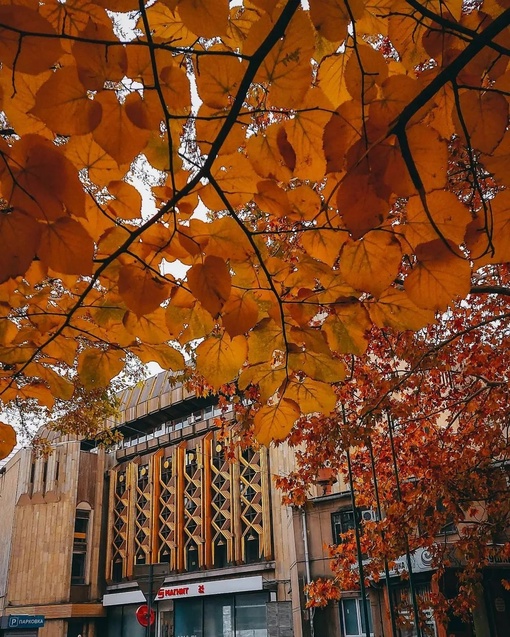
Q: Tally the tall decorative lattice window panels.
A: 6